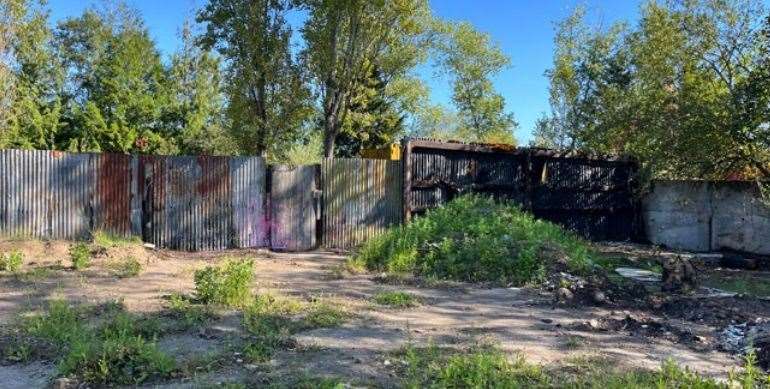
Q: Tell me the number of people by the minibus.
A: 0